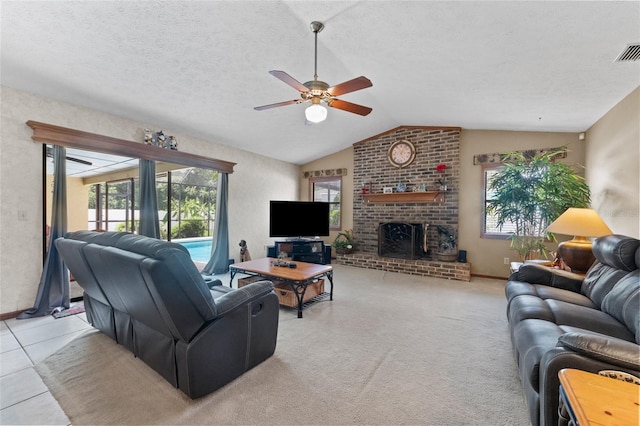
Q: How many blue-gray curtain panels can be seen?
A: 3